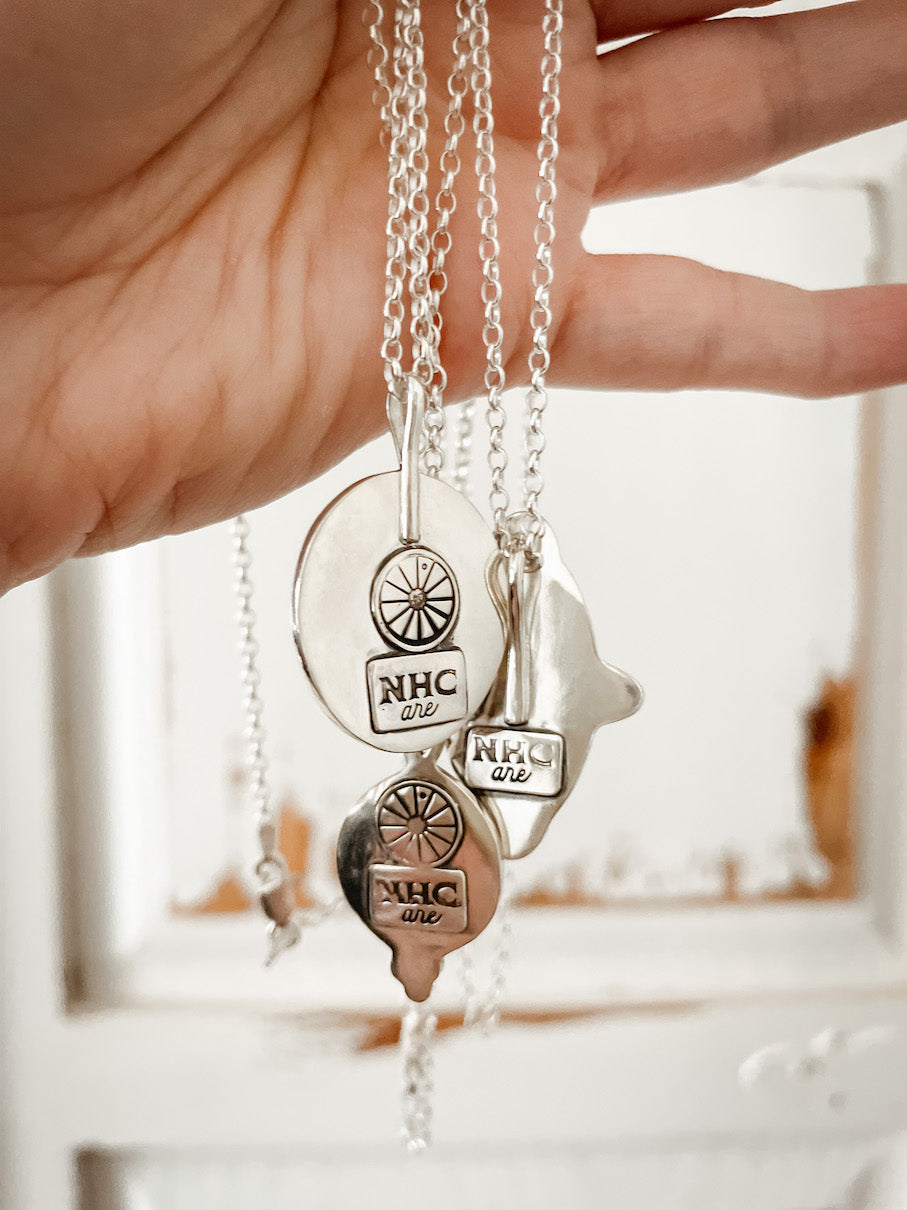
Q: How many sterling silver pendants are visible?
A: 3